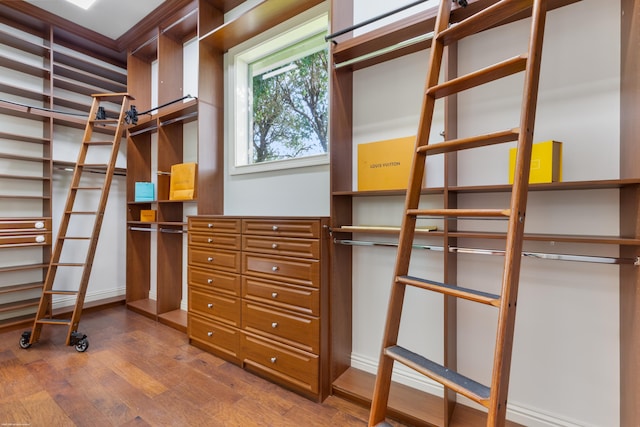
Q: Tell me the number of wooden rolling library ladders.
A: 2